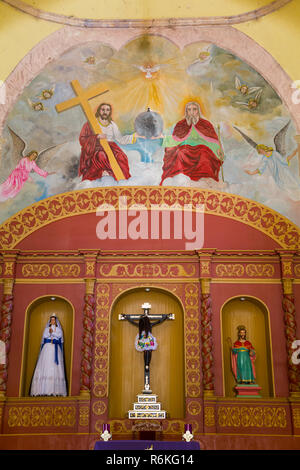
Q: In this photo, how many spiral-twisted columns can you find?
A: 4